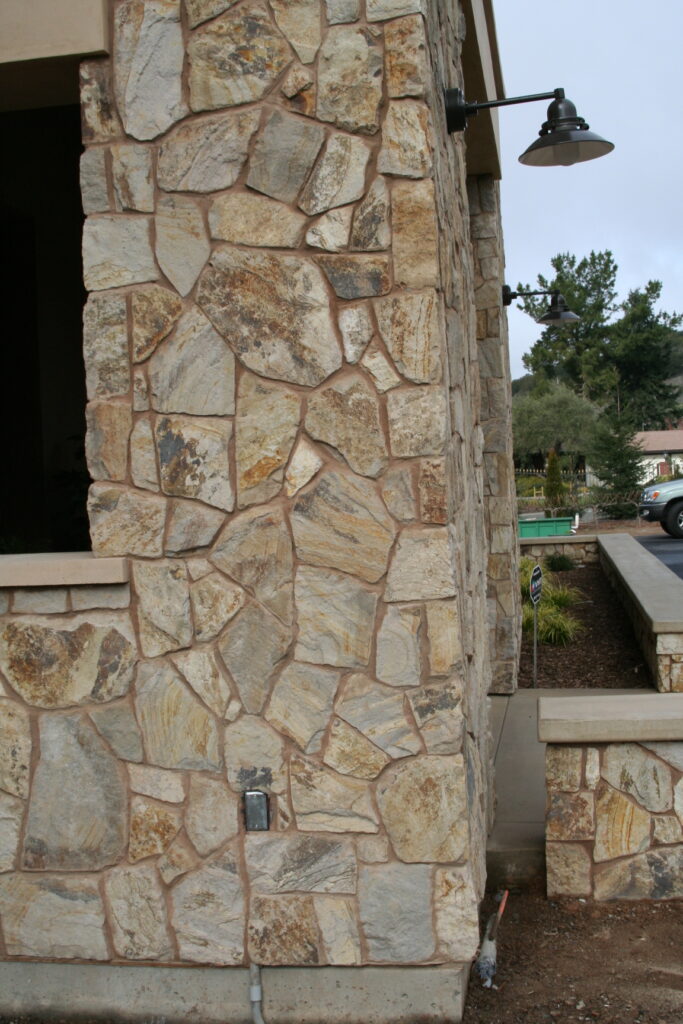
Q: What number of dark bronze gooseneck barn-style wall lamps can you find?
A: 2